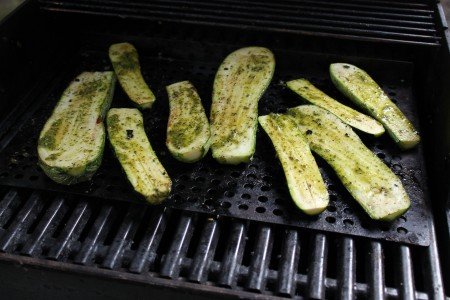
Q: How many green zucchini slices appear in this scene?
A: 9